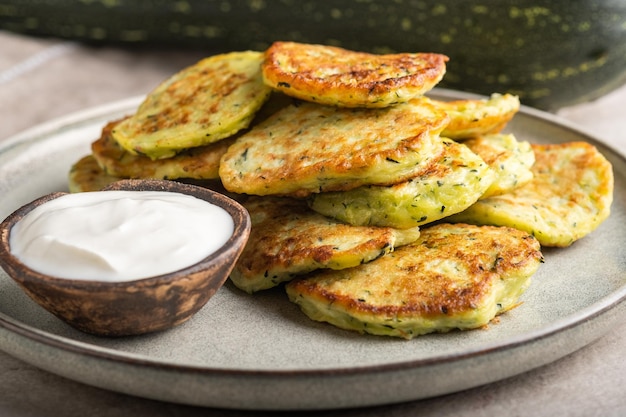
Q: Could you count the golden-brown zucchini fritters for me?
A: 11